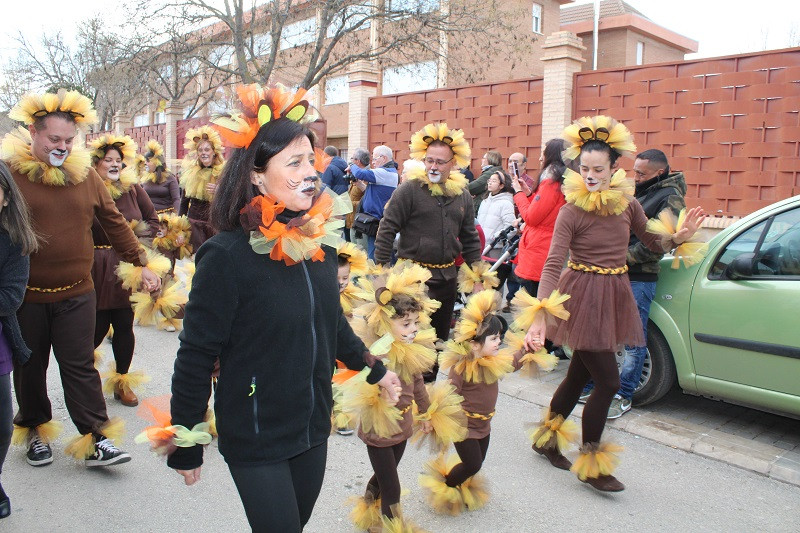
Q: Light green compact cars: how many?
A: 1